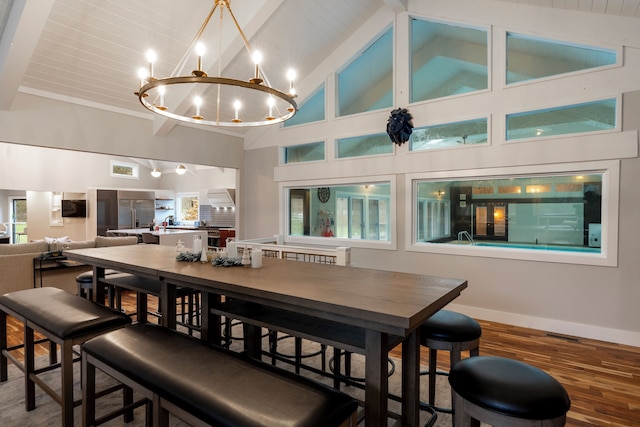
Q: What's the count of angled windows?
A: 4